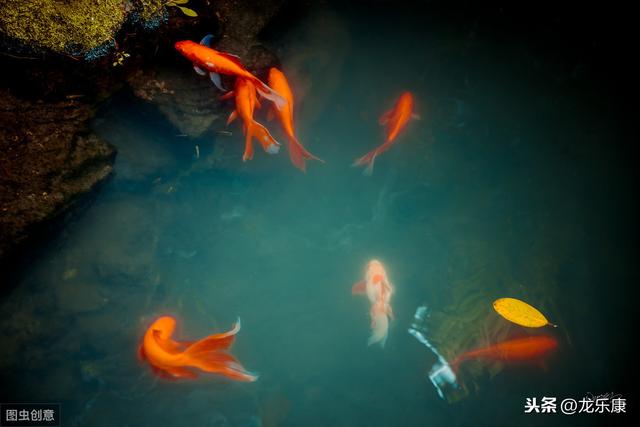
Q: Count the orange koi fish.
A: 6